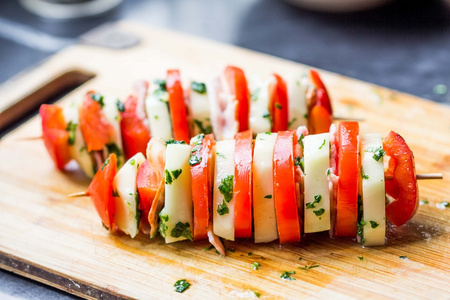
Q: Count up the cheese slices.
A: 12